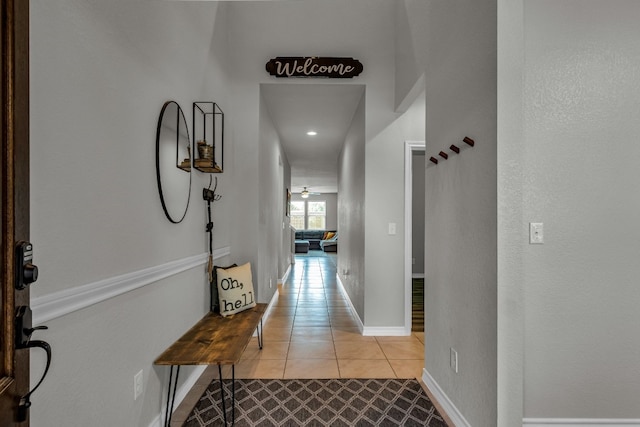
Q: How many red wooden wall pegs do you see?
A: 4